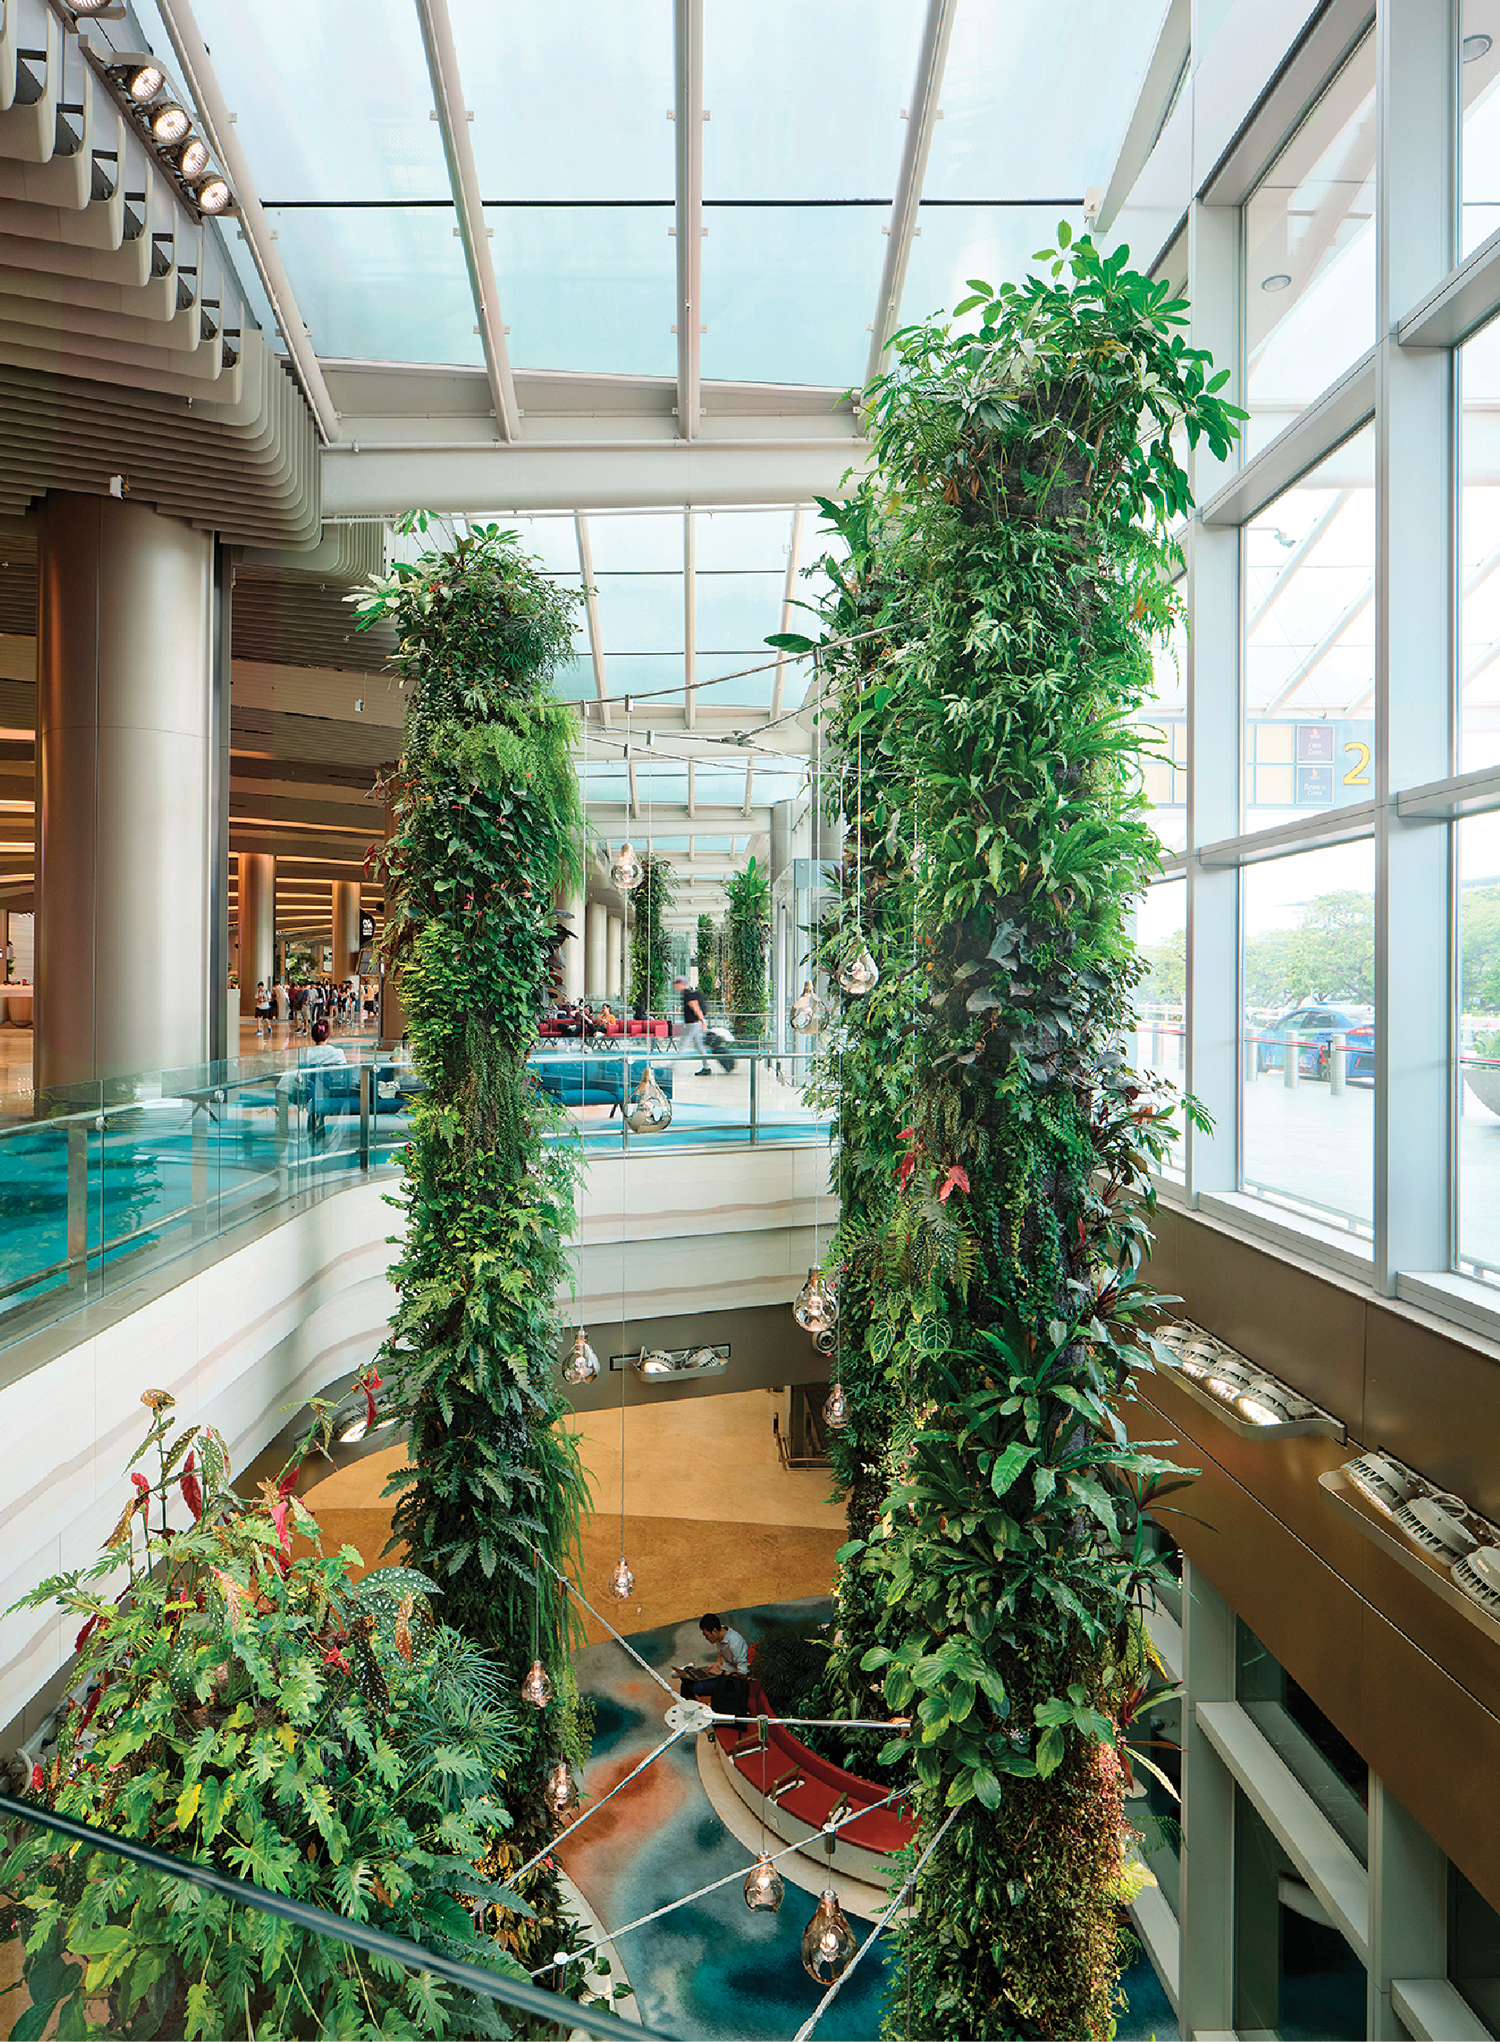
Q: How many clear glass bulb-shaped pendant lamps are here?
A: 12